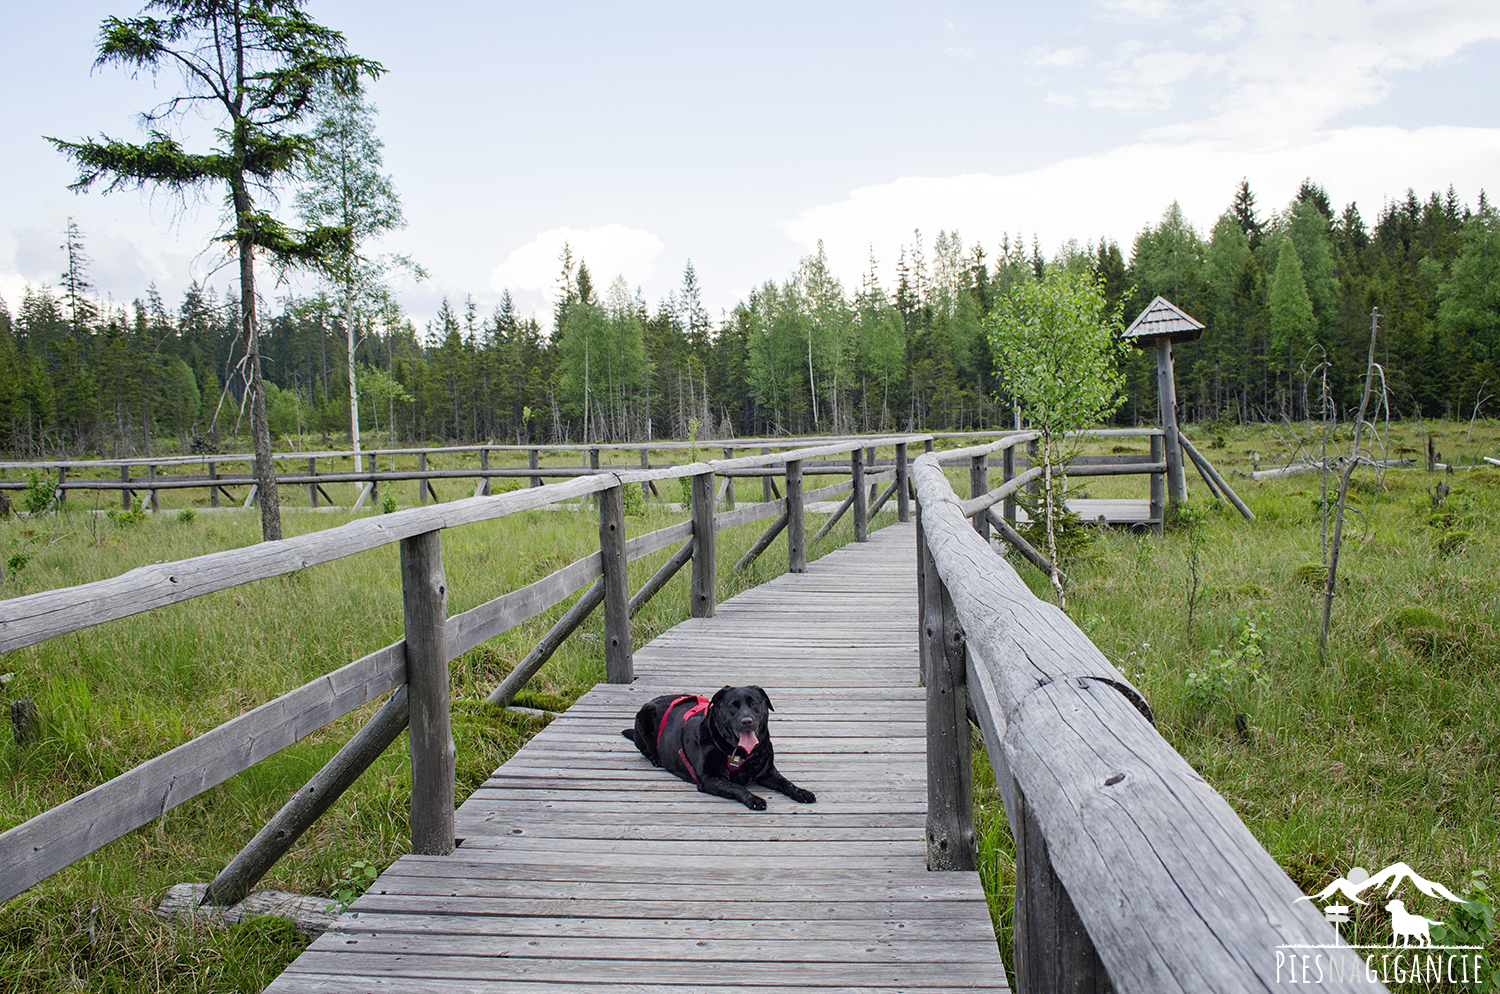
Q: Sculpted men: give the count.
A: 0